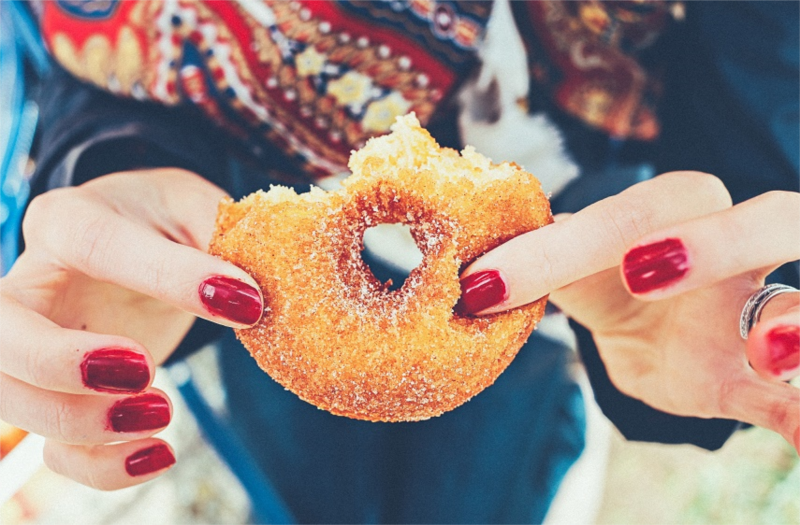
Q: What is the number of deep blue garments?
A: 2